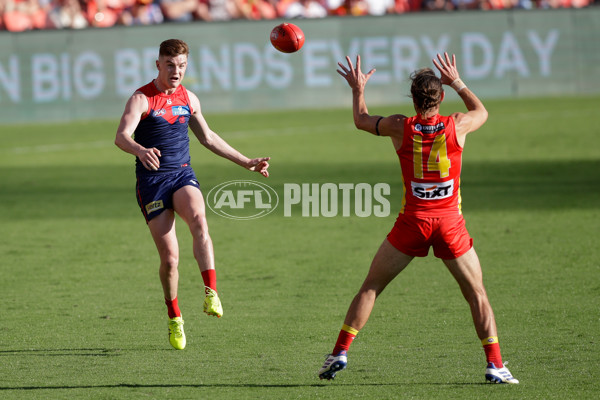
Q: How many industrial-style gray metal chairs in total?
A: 0